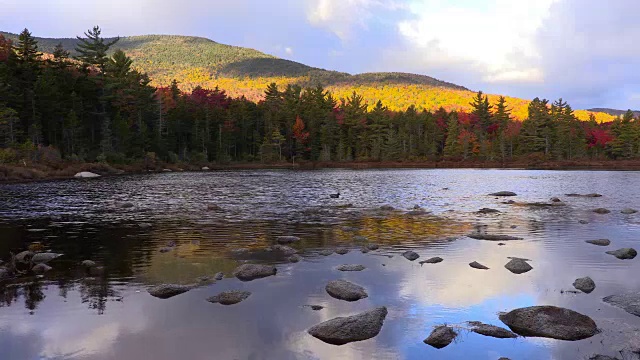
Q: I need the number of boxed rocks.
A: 0